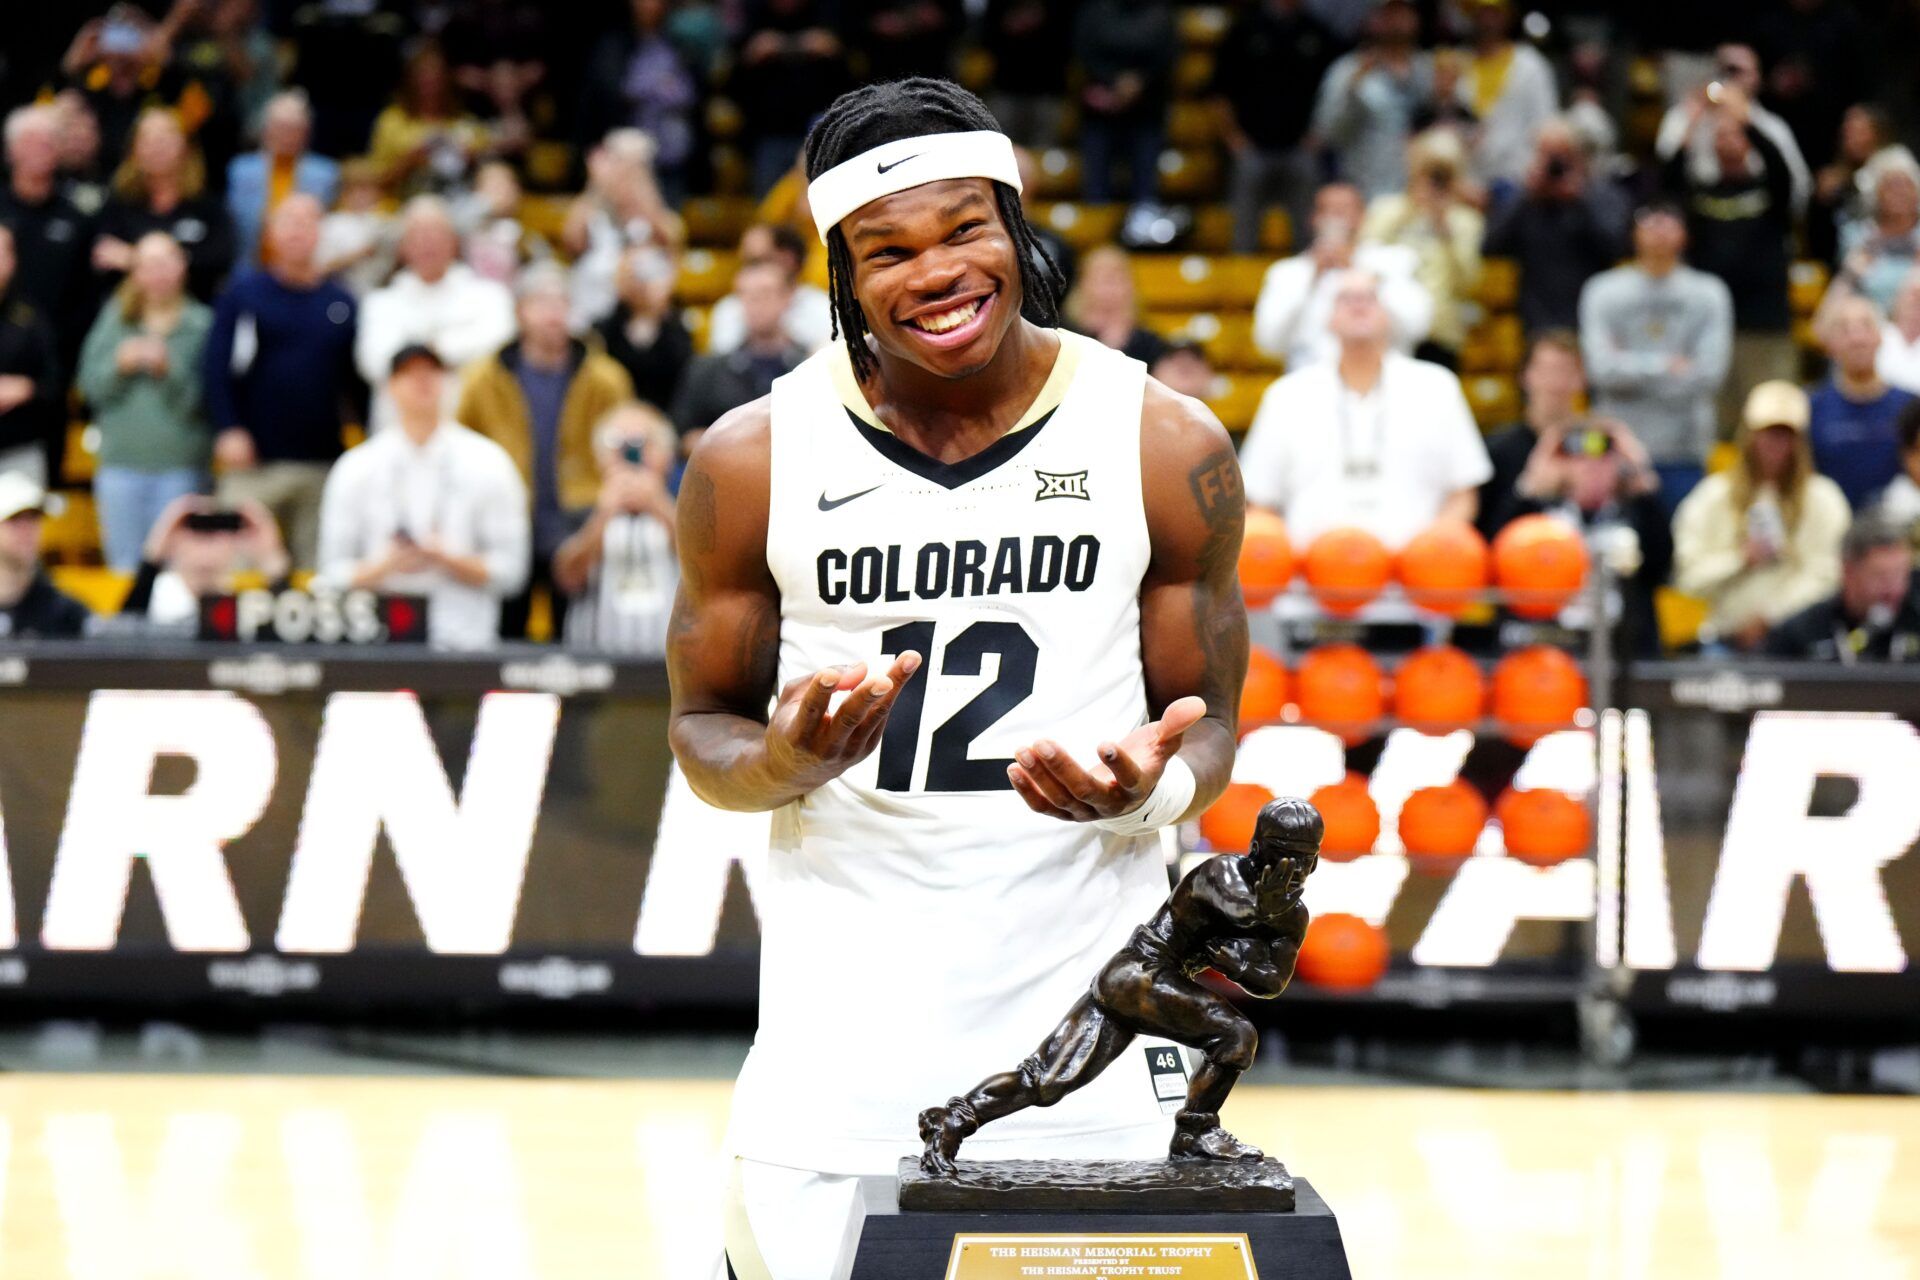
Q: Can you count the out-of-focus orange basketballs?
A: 13